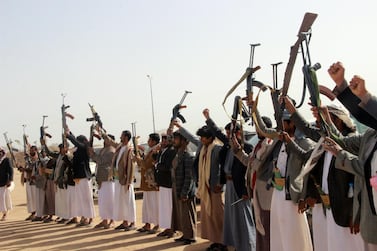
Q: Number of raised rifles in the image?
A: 13